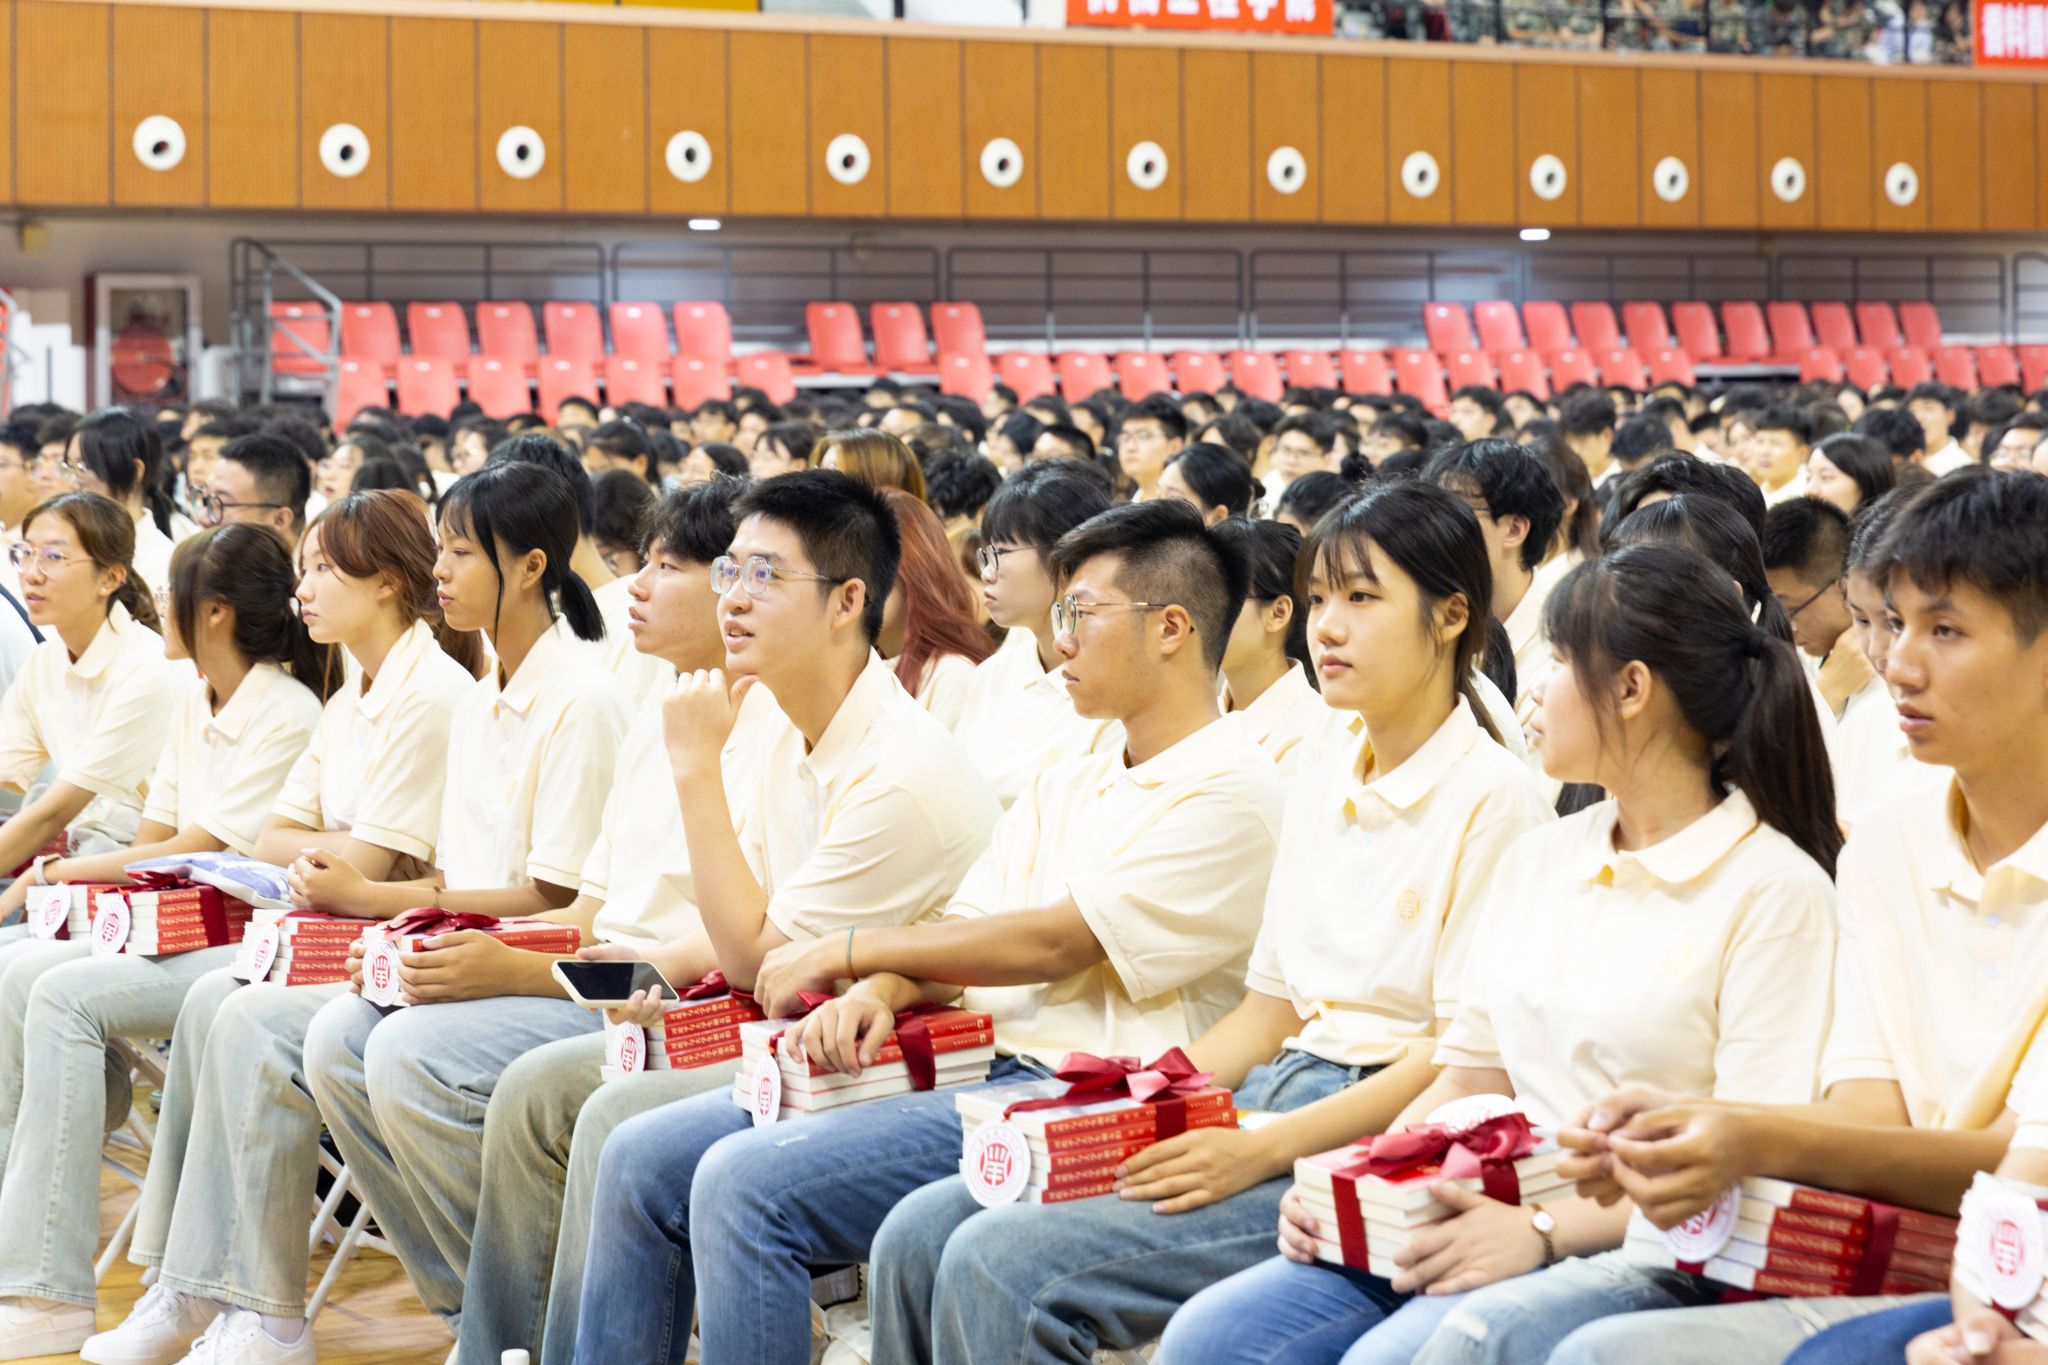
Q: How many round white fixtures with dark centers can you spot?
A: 13